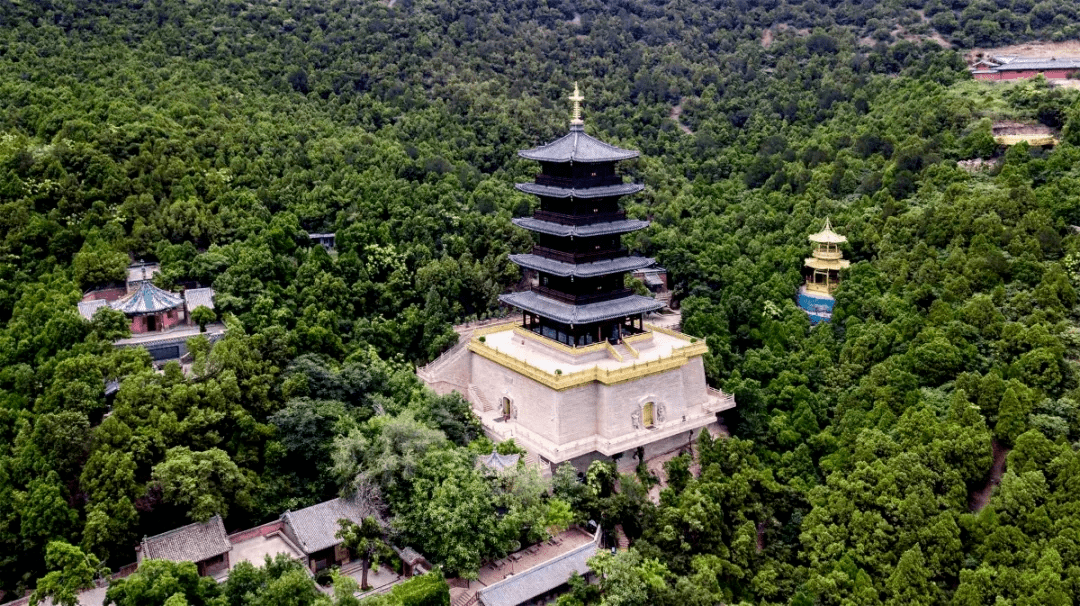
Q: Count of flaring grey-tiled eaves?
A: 5